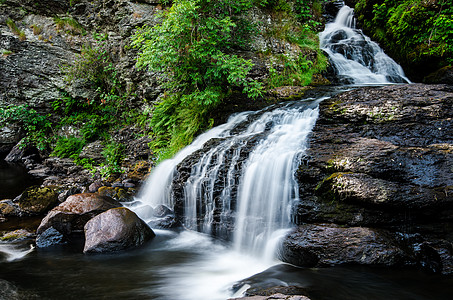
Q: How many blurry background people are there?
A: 0